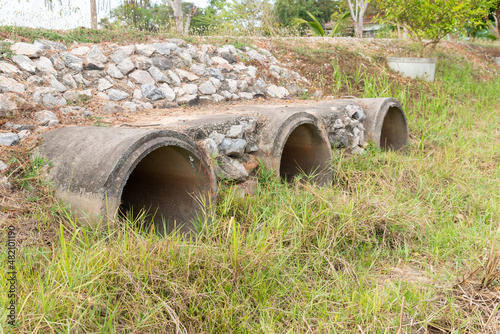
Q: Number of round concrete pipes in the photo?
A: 3